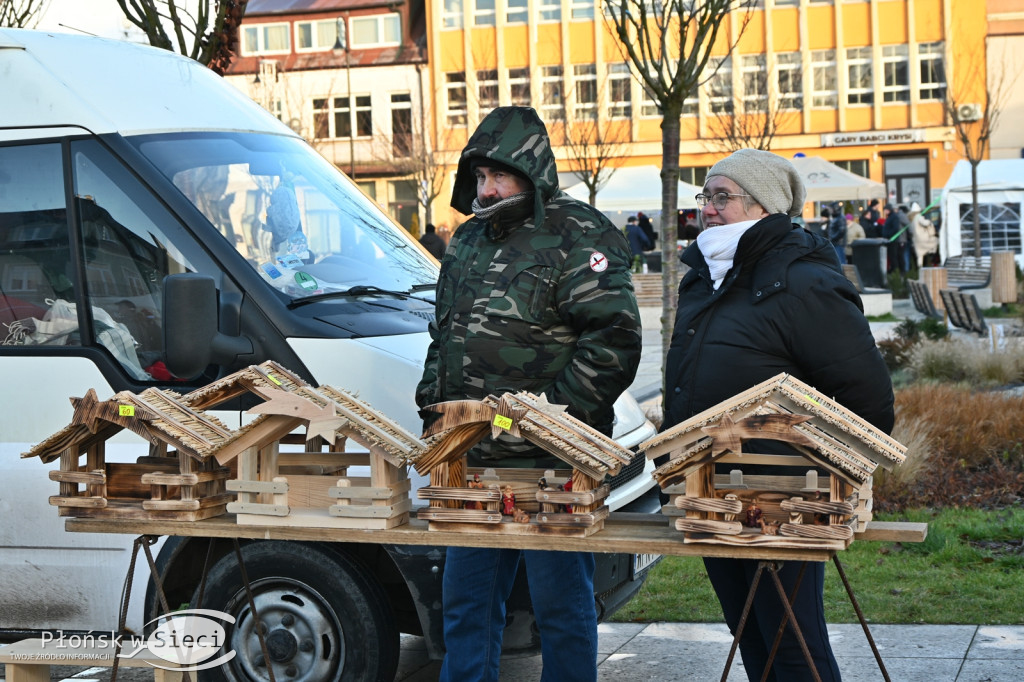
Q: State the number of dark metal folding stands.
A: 2